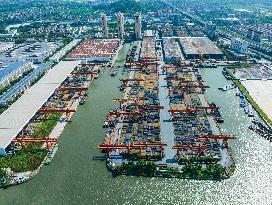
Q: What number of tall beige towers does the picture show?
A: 3